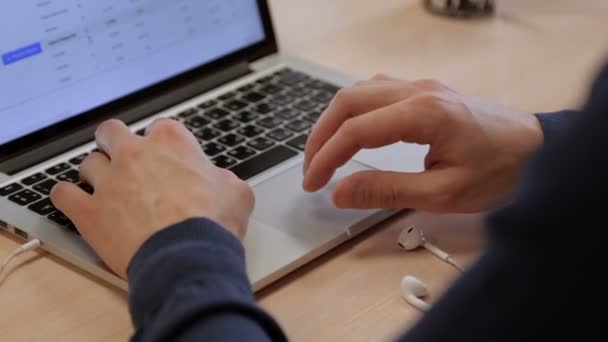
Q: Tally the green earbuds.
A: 0